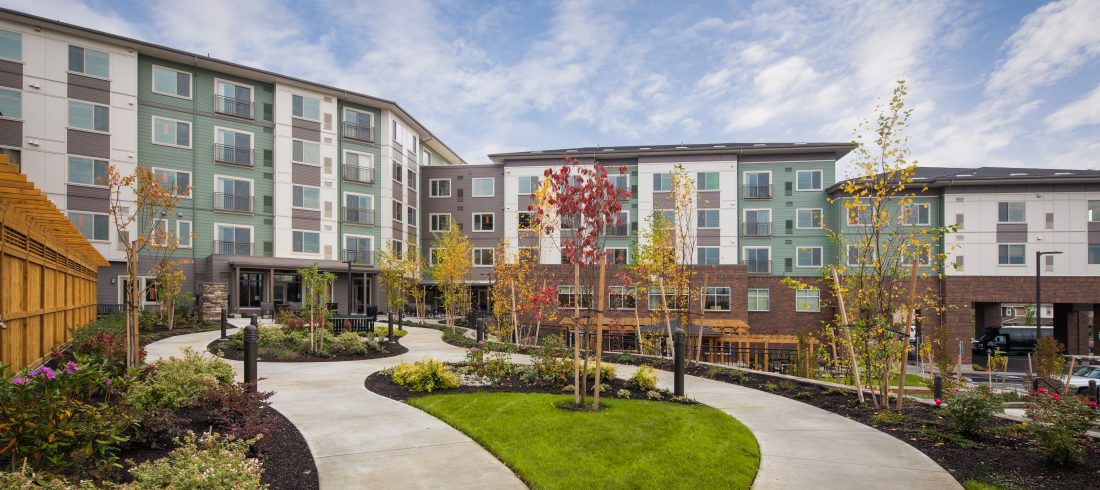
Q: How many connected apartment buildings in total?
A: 3